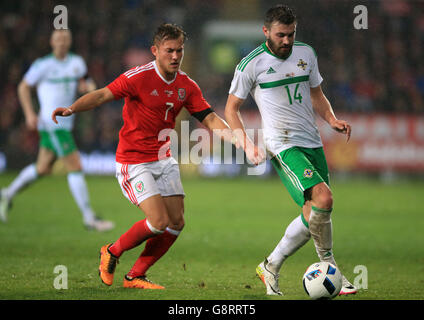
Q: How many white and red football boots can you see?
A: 2